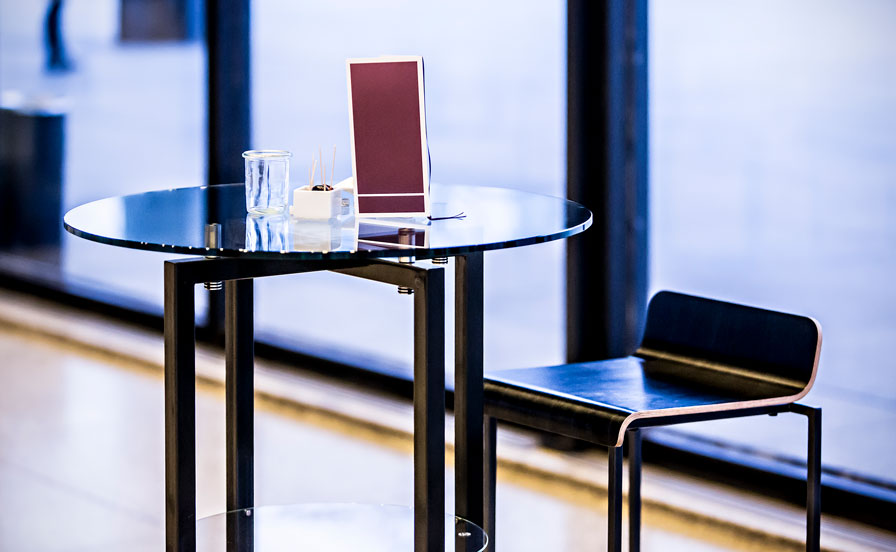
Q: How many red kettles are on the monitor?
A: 0